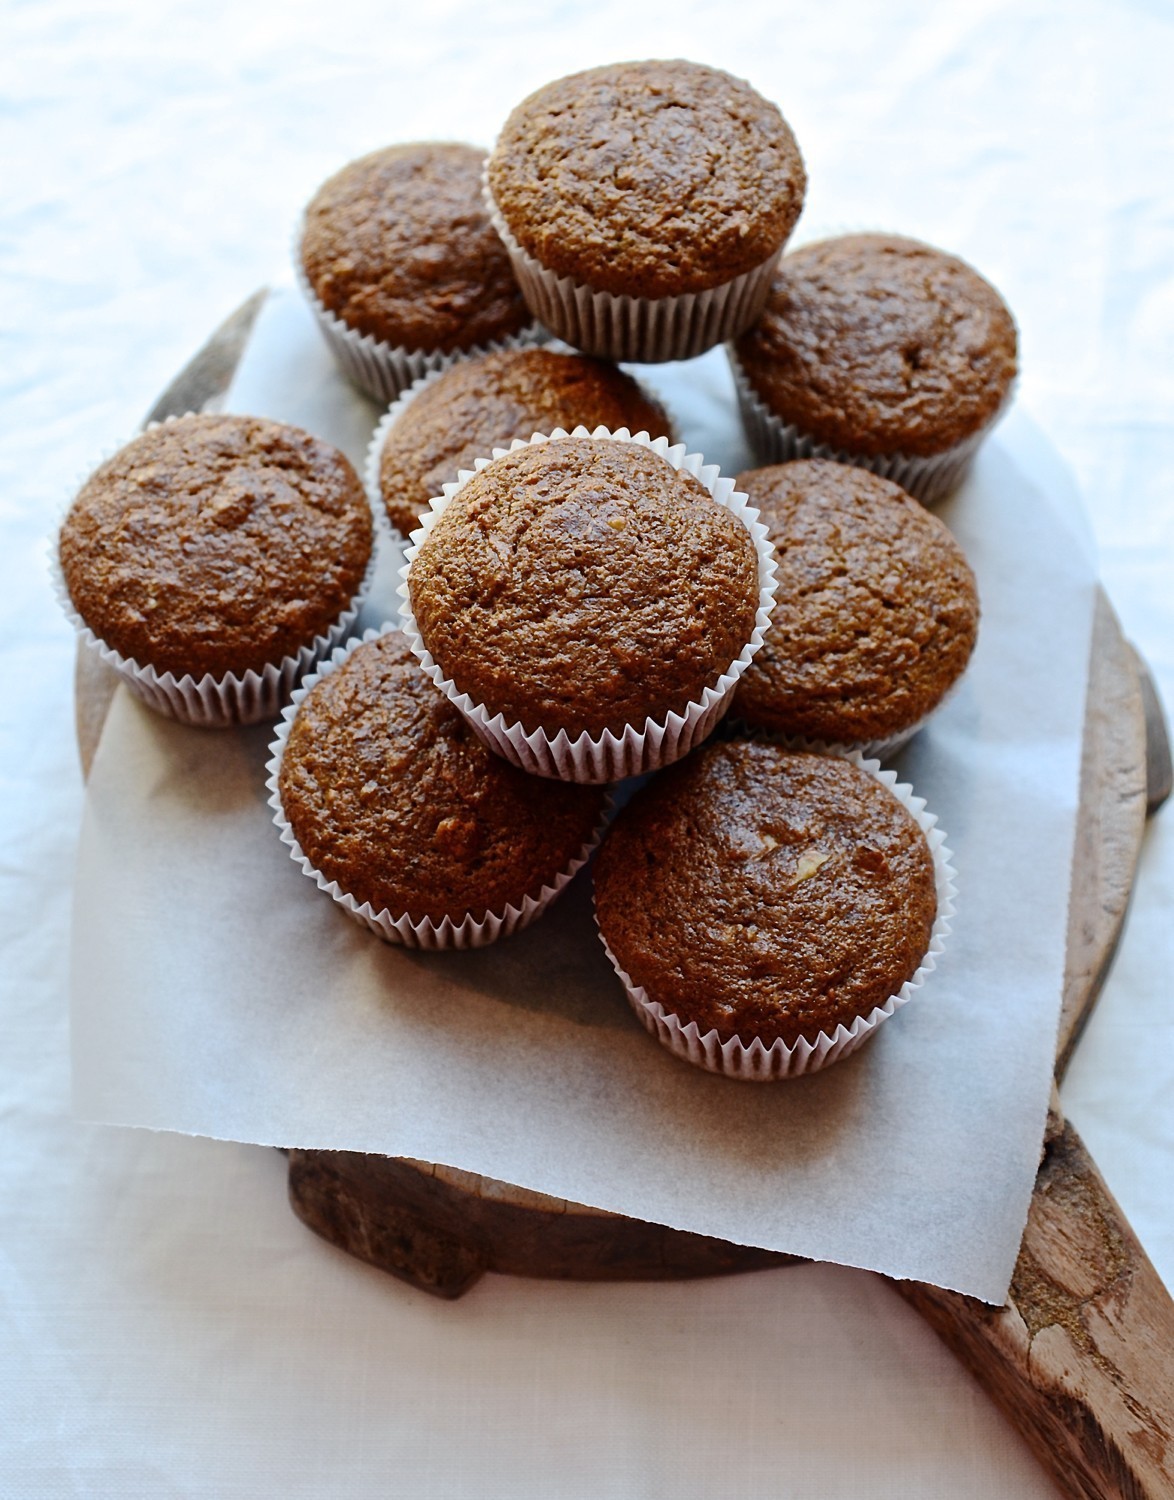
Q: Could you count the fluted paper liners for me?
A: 9